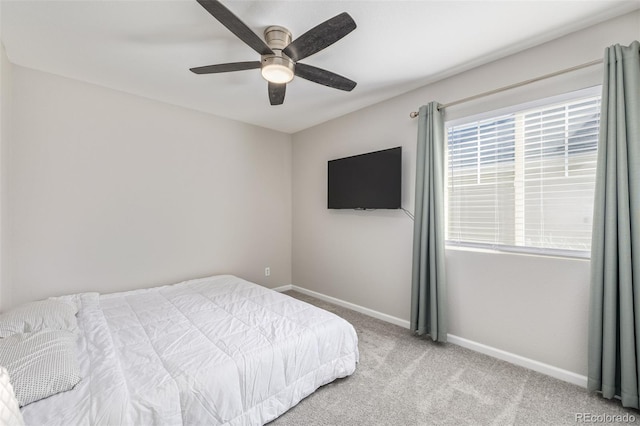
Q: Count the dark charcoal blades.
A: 5